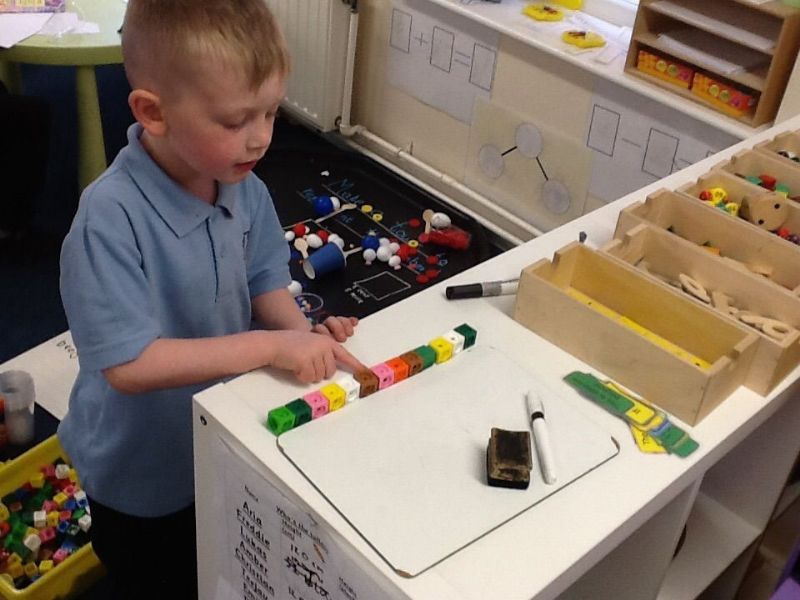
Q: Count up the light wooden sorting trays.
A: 6